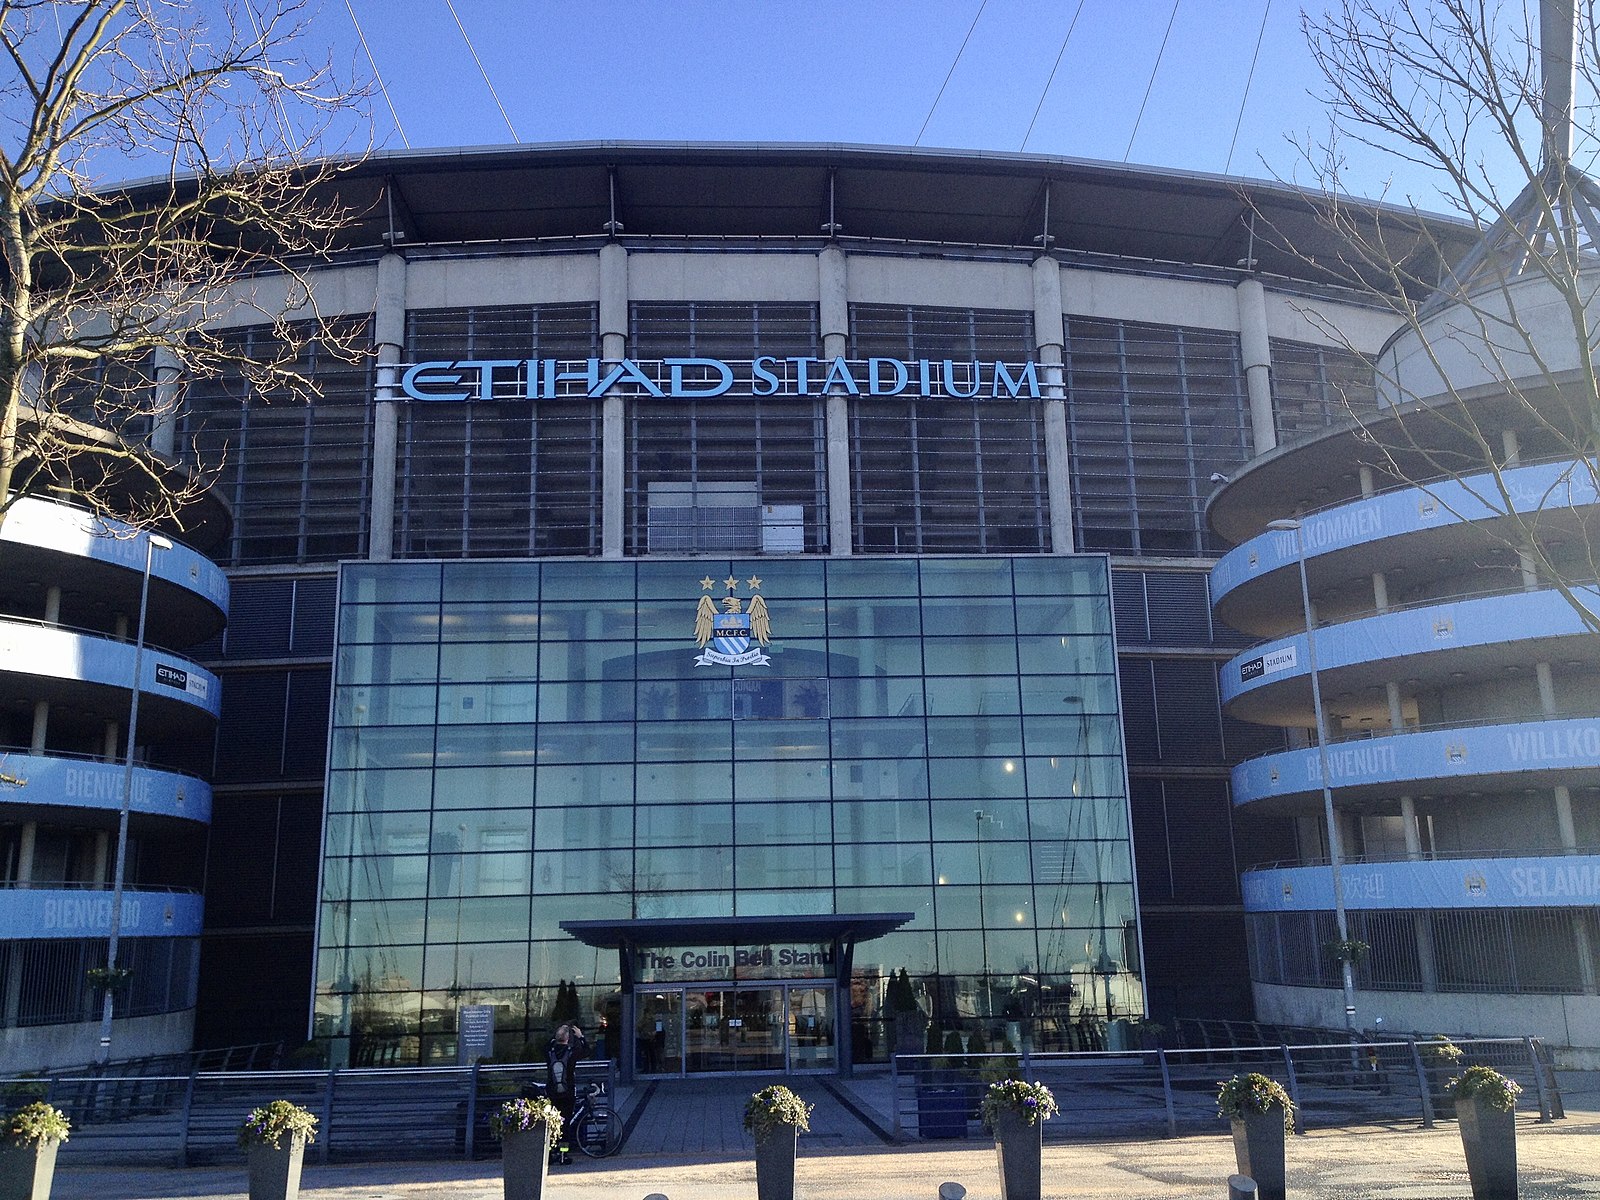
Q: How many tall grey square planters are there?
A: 7